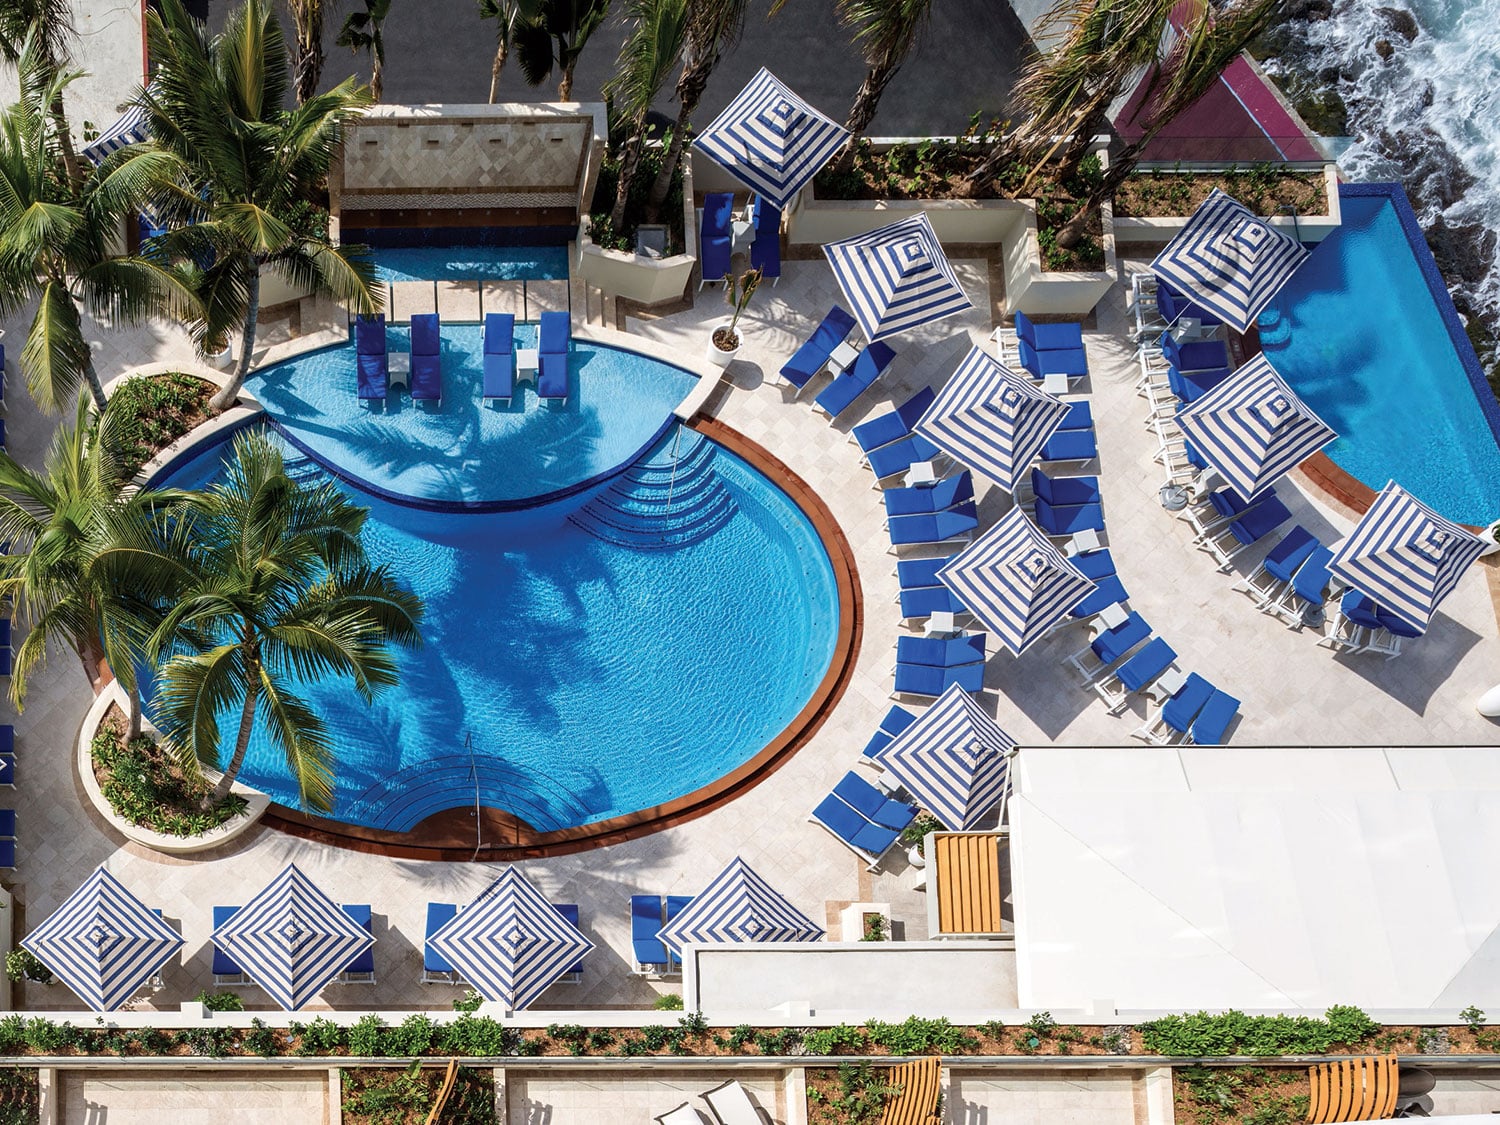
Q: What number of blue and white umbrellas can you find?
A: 13